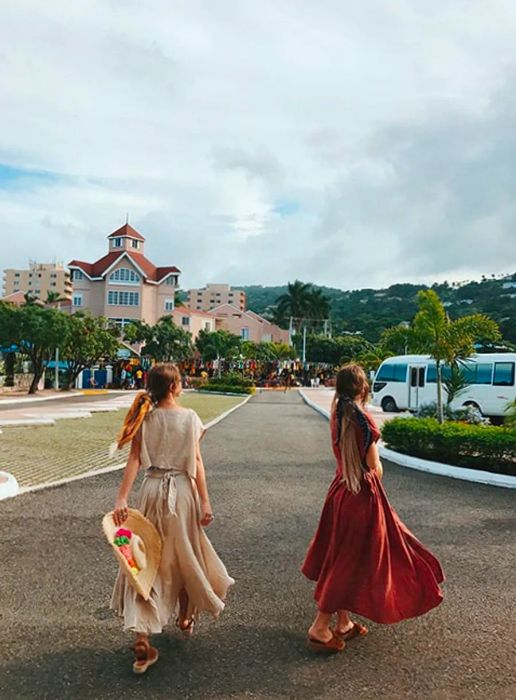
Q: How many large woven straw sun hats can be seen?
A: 1